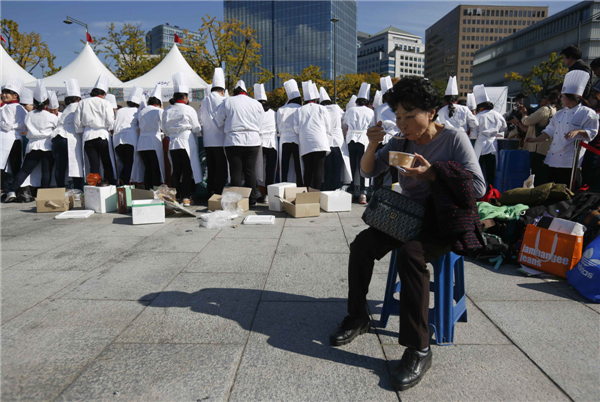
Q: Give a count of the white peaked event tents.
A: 3